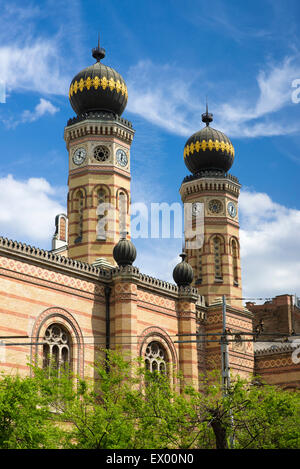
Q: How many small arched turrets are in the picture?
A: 2